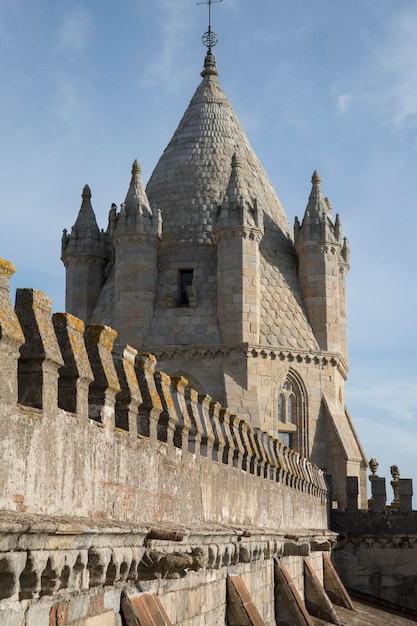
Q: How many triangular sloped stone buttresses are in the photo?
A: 5